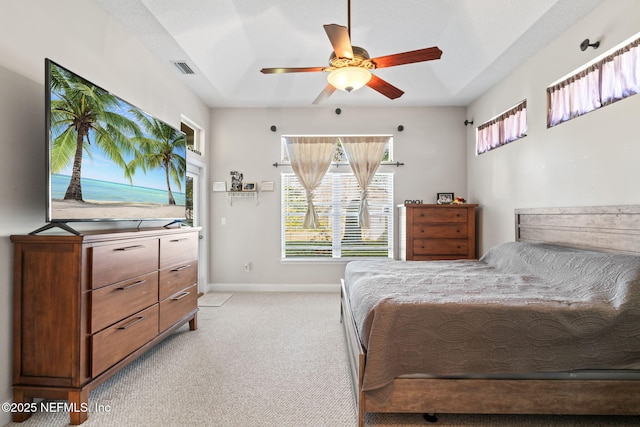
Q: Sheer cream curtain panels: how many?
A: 2